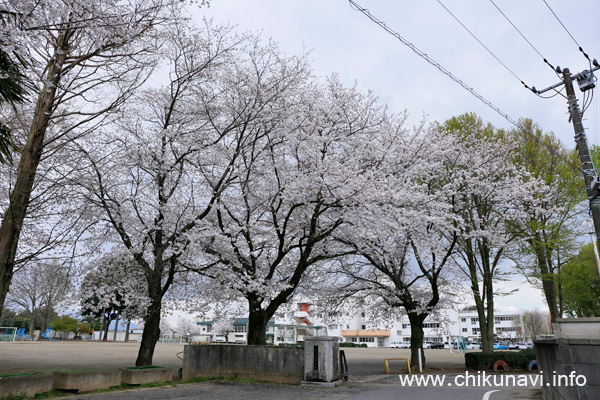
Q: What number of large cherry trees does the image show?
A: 3